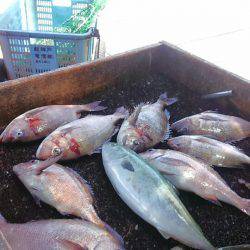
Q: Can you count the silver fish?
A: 1